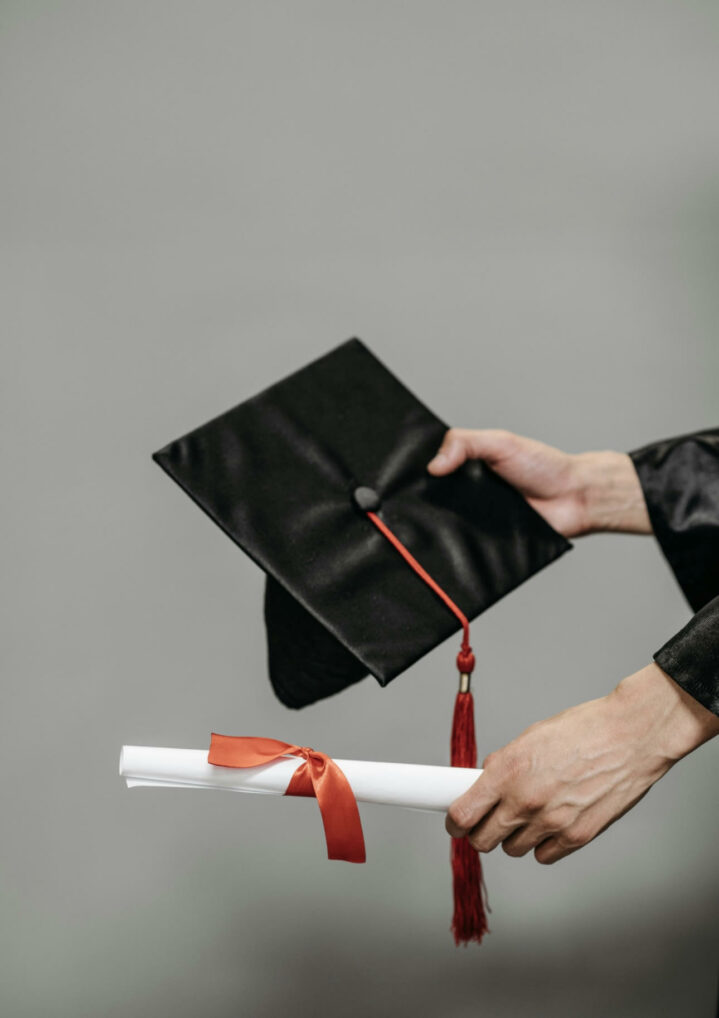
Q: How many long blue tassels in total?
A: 0